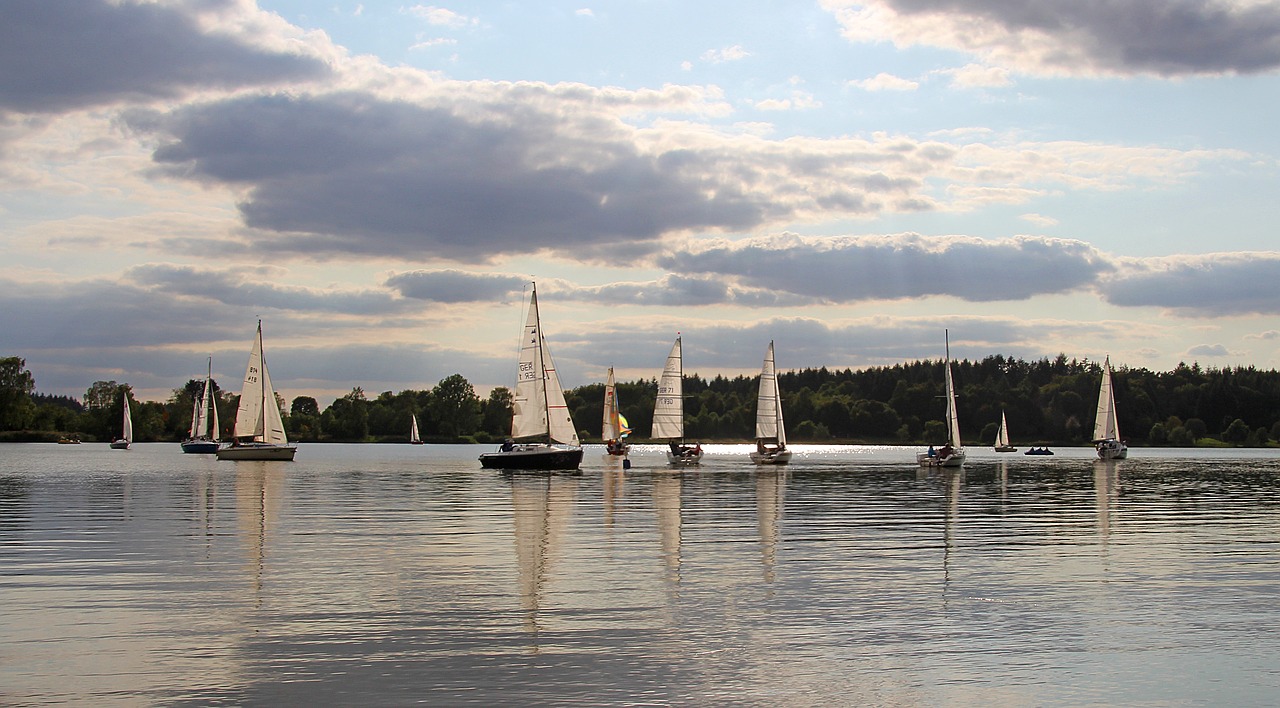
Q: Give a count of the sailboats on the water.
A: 11